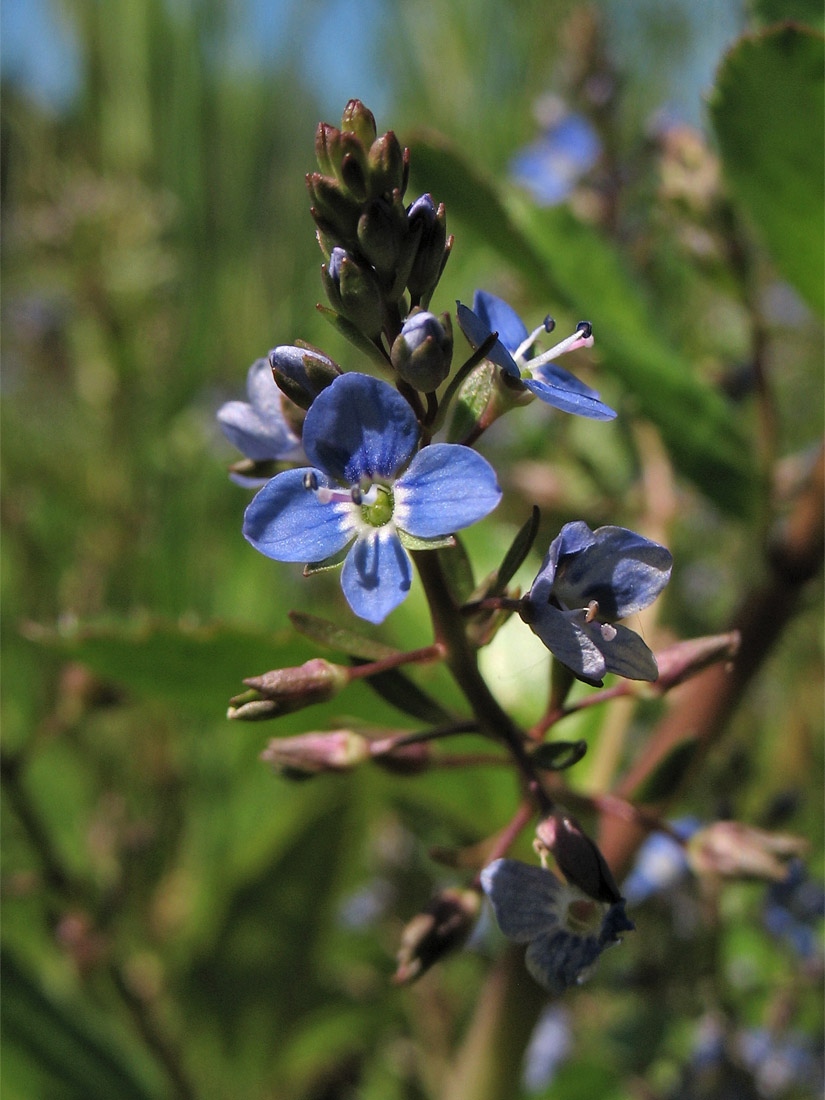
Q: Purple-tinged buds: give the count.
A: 4